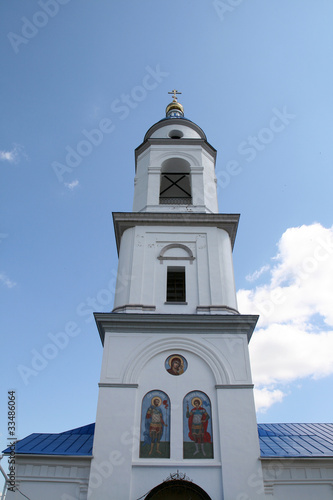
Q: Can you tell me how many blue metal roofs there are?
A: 2